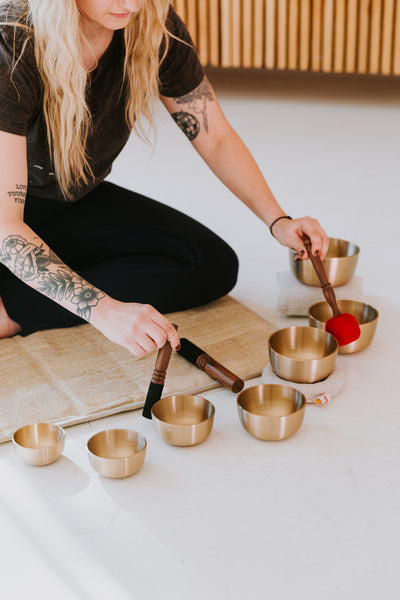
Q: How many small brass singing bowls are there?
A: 7